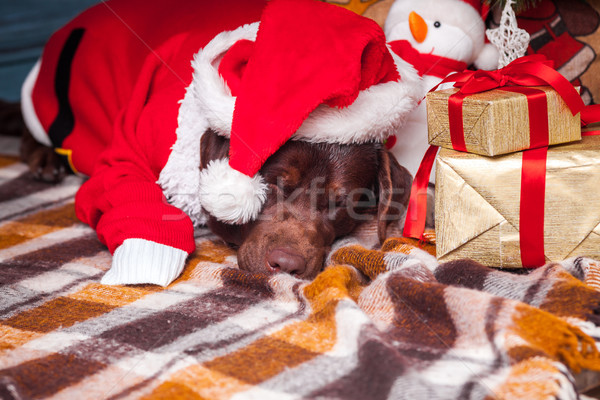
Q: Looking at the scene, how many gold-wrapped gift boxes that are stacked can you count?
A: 2